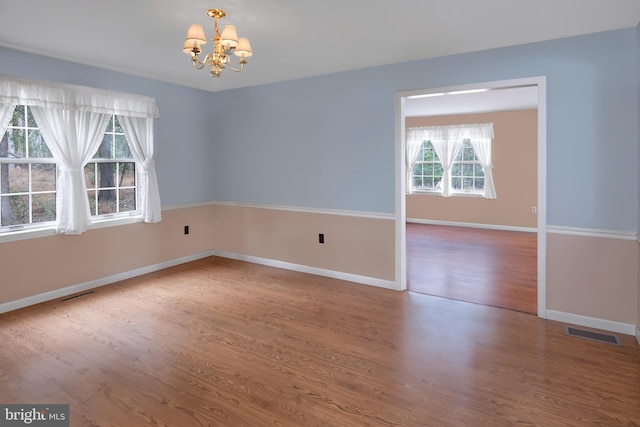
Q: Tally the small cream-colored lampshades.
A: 4